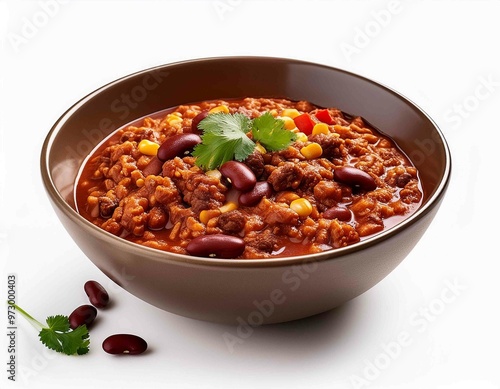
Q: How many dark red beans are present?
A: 10